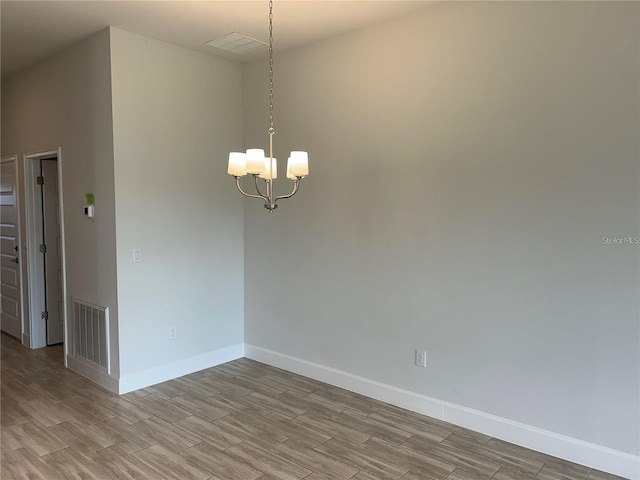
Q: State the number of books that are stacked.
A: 0